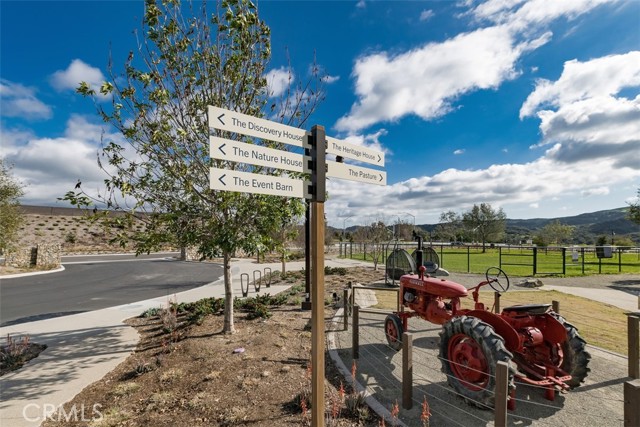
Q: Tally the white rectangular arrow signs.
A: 5